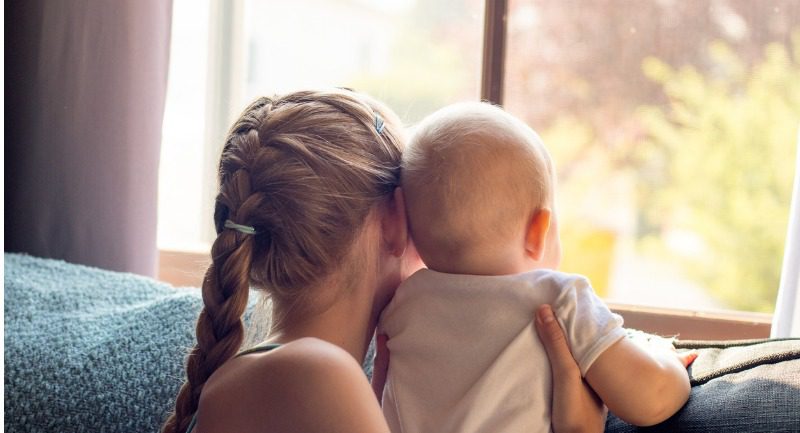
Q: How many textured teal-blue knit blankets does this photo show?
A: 1